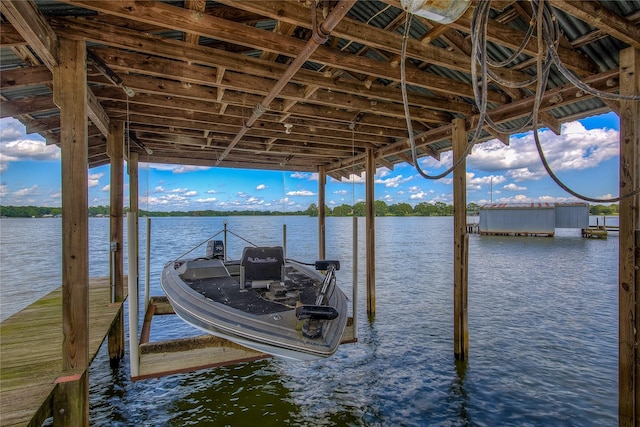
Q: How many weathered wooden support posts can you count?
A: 7